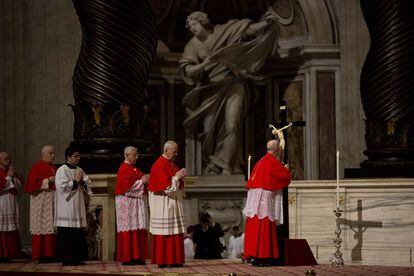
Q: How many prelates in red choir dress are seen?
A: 5